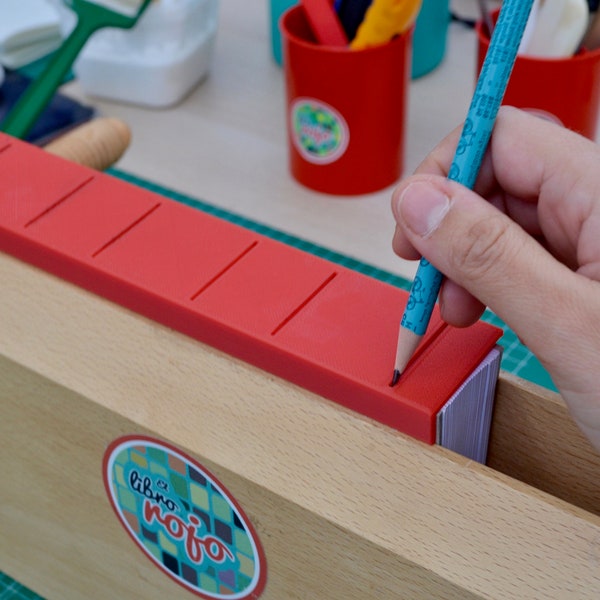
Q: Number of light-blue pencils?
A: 1